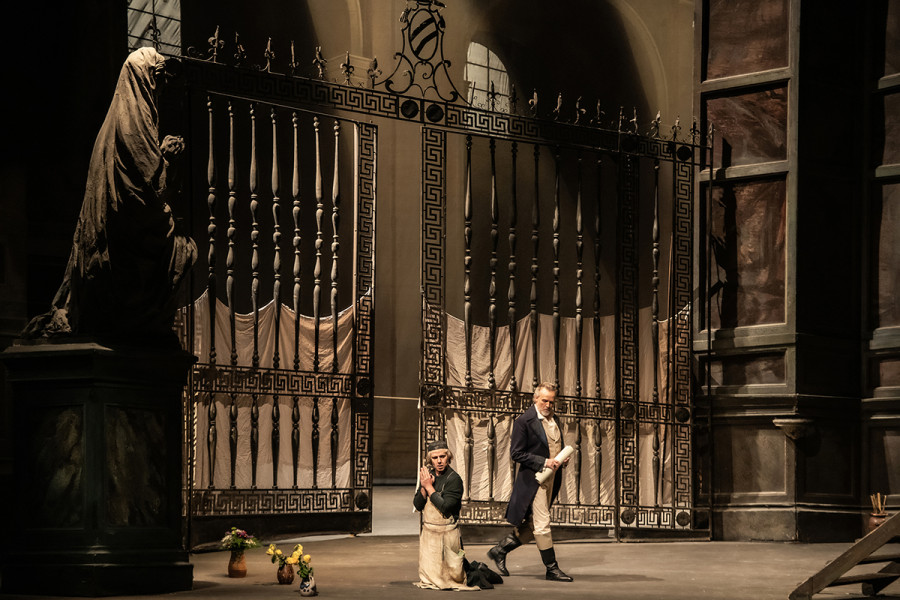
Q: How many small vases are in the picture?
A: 3